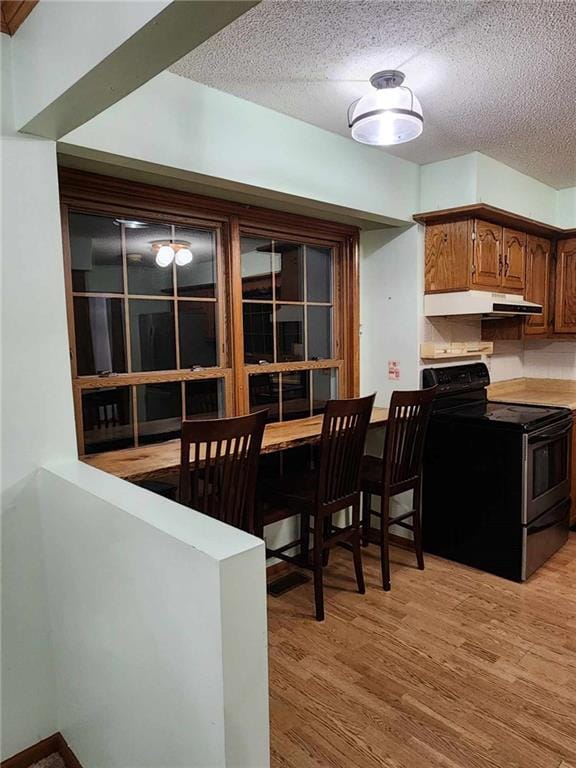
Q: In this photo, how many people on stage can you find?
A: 0